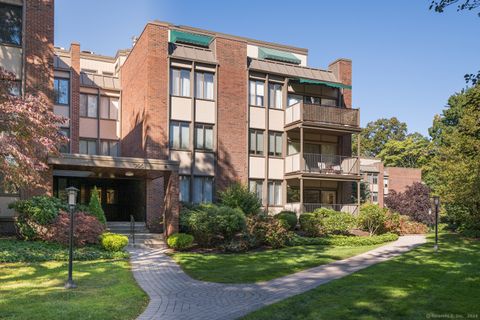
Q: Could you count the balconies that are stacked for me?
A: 3